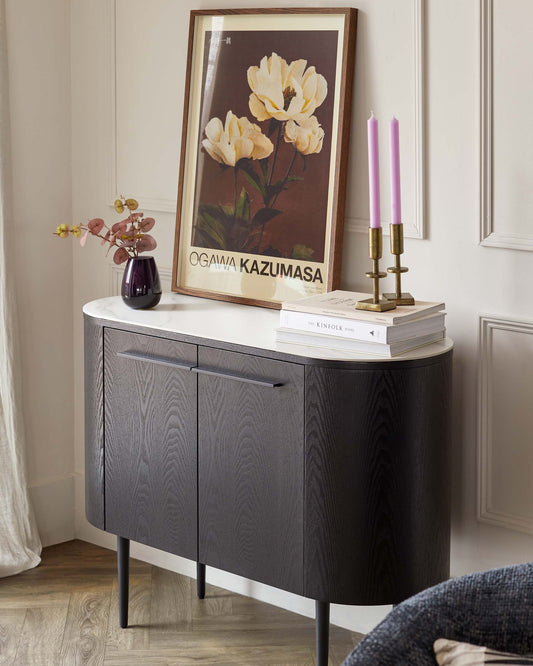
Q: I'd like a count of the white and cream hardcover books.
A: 3